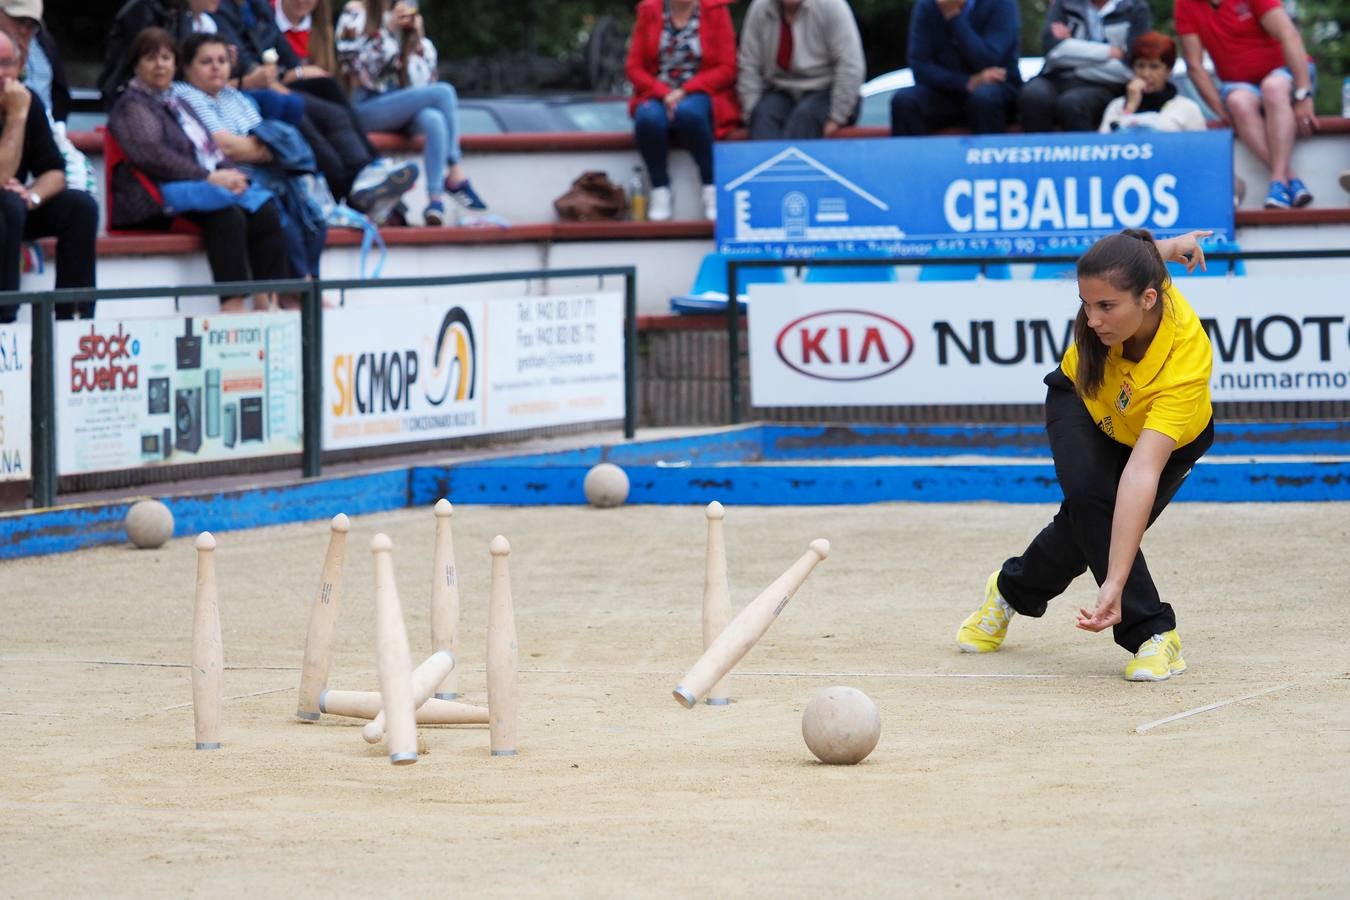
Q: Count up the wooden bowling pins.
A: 9